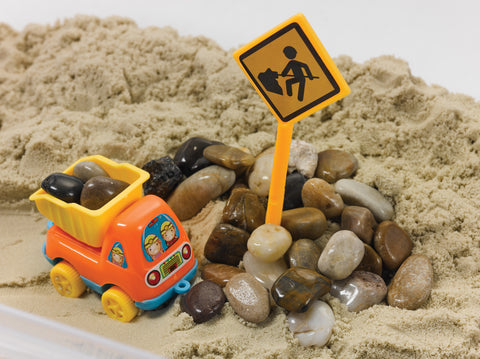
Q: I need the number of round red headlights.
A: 2